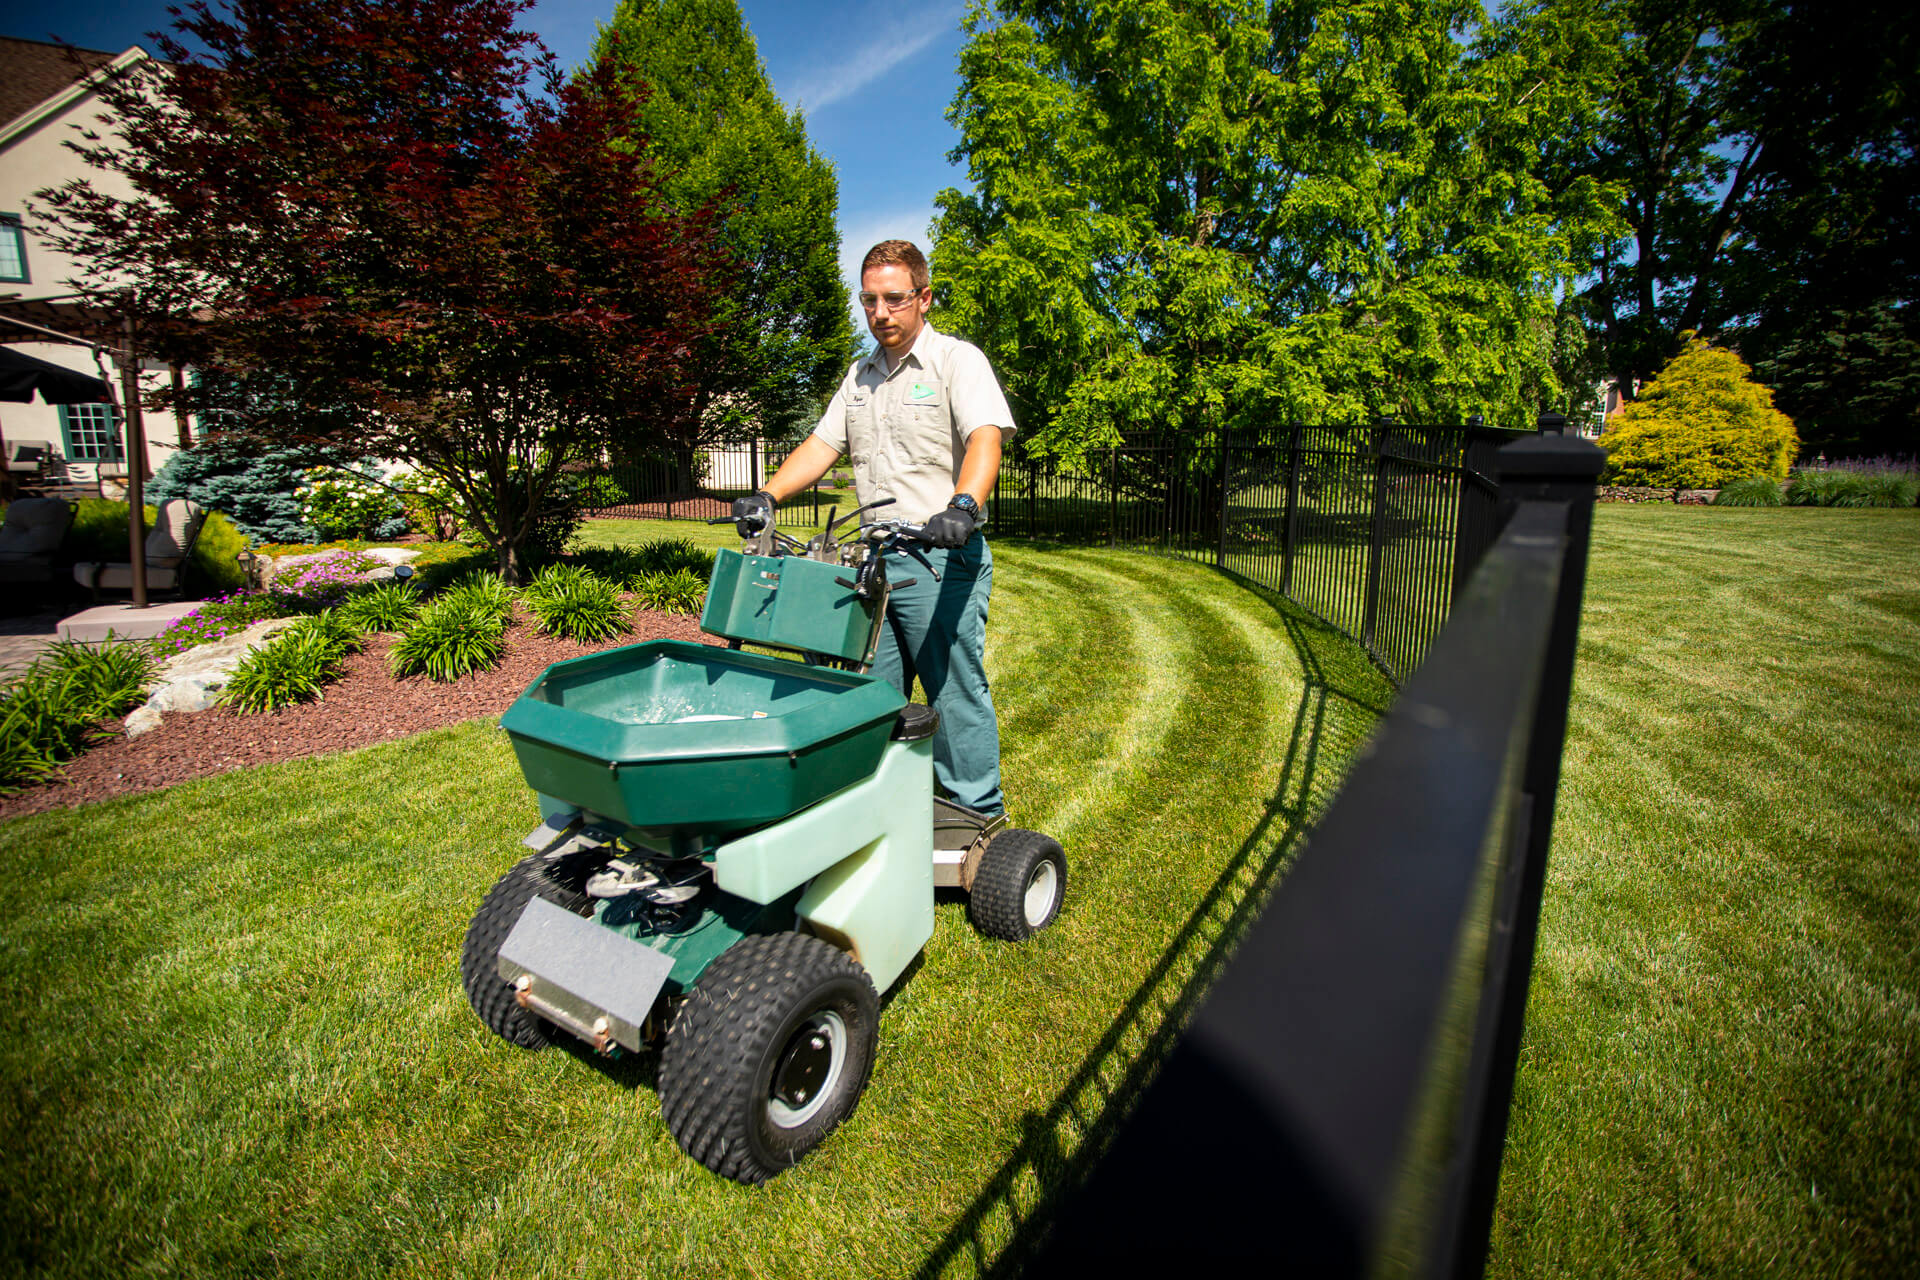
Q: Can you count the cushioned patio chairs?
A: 2